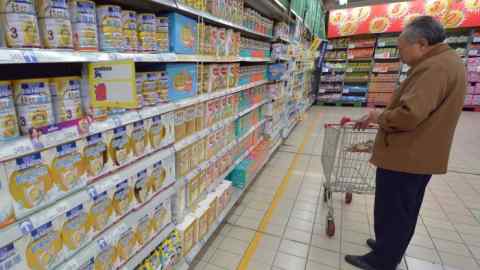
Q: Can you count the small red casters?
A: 2